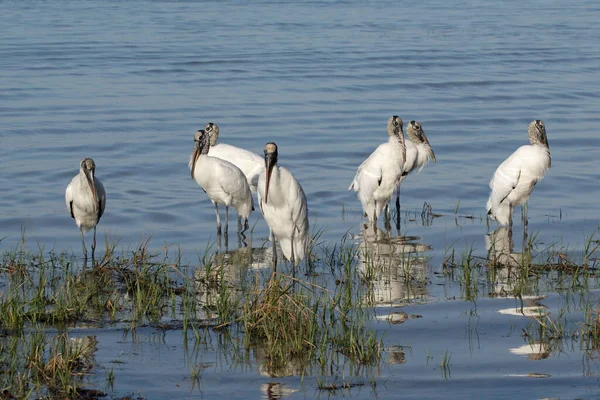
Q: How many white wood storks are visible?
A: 7